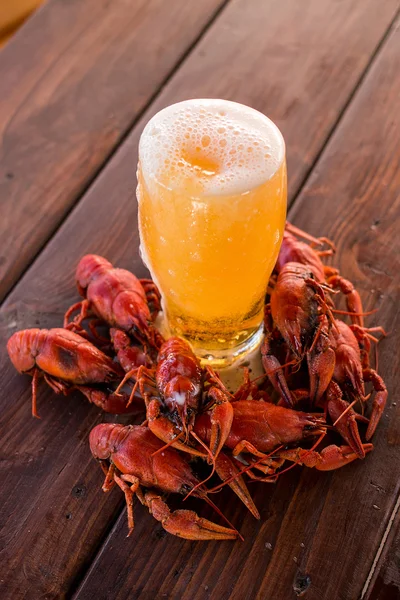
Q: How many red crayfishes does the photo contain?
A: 8